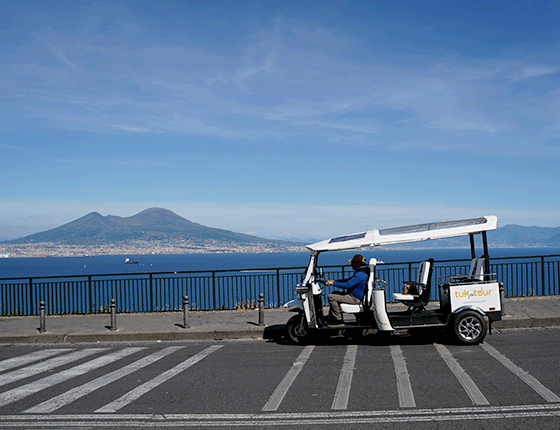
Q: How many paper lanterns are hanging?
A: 0